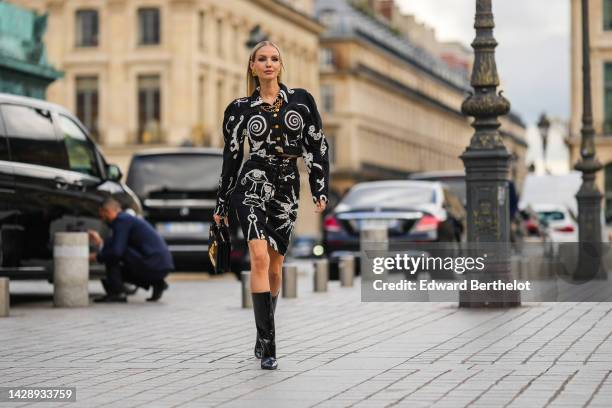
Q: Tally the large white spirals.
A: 2